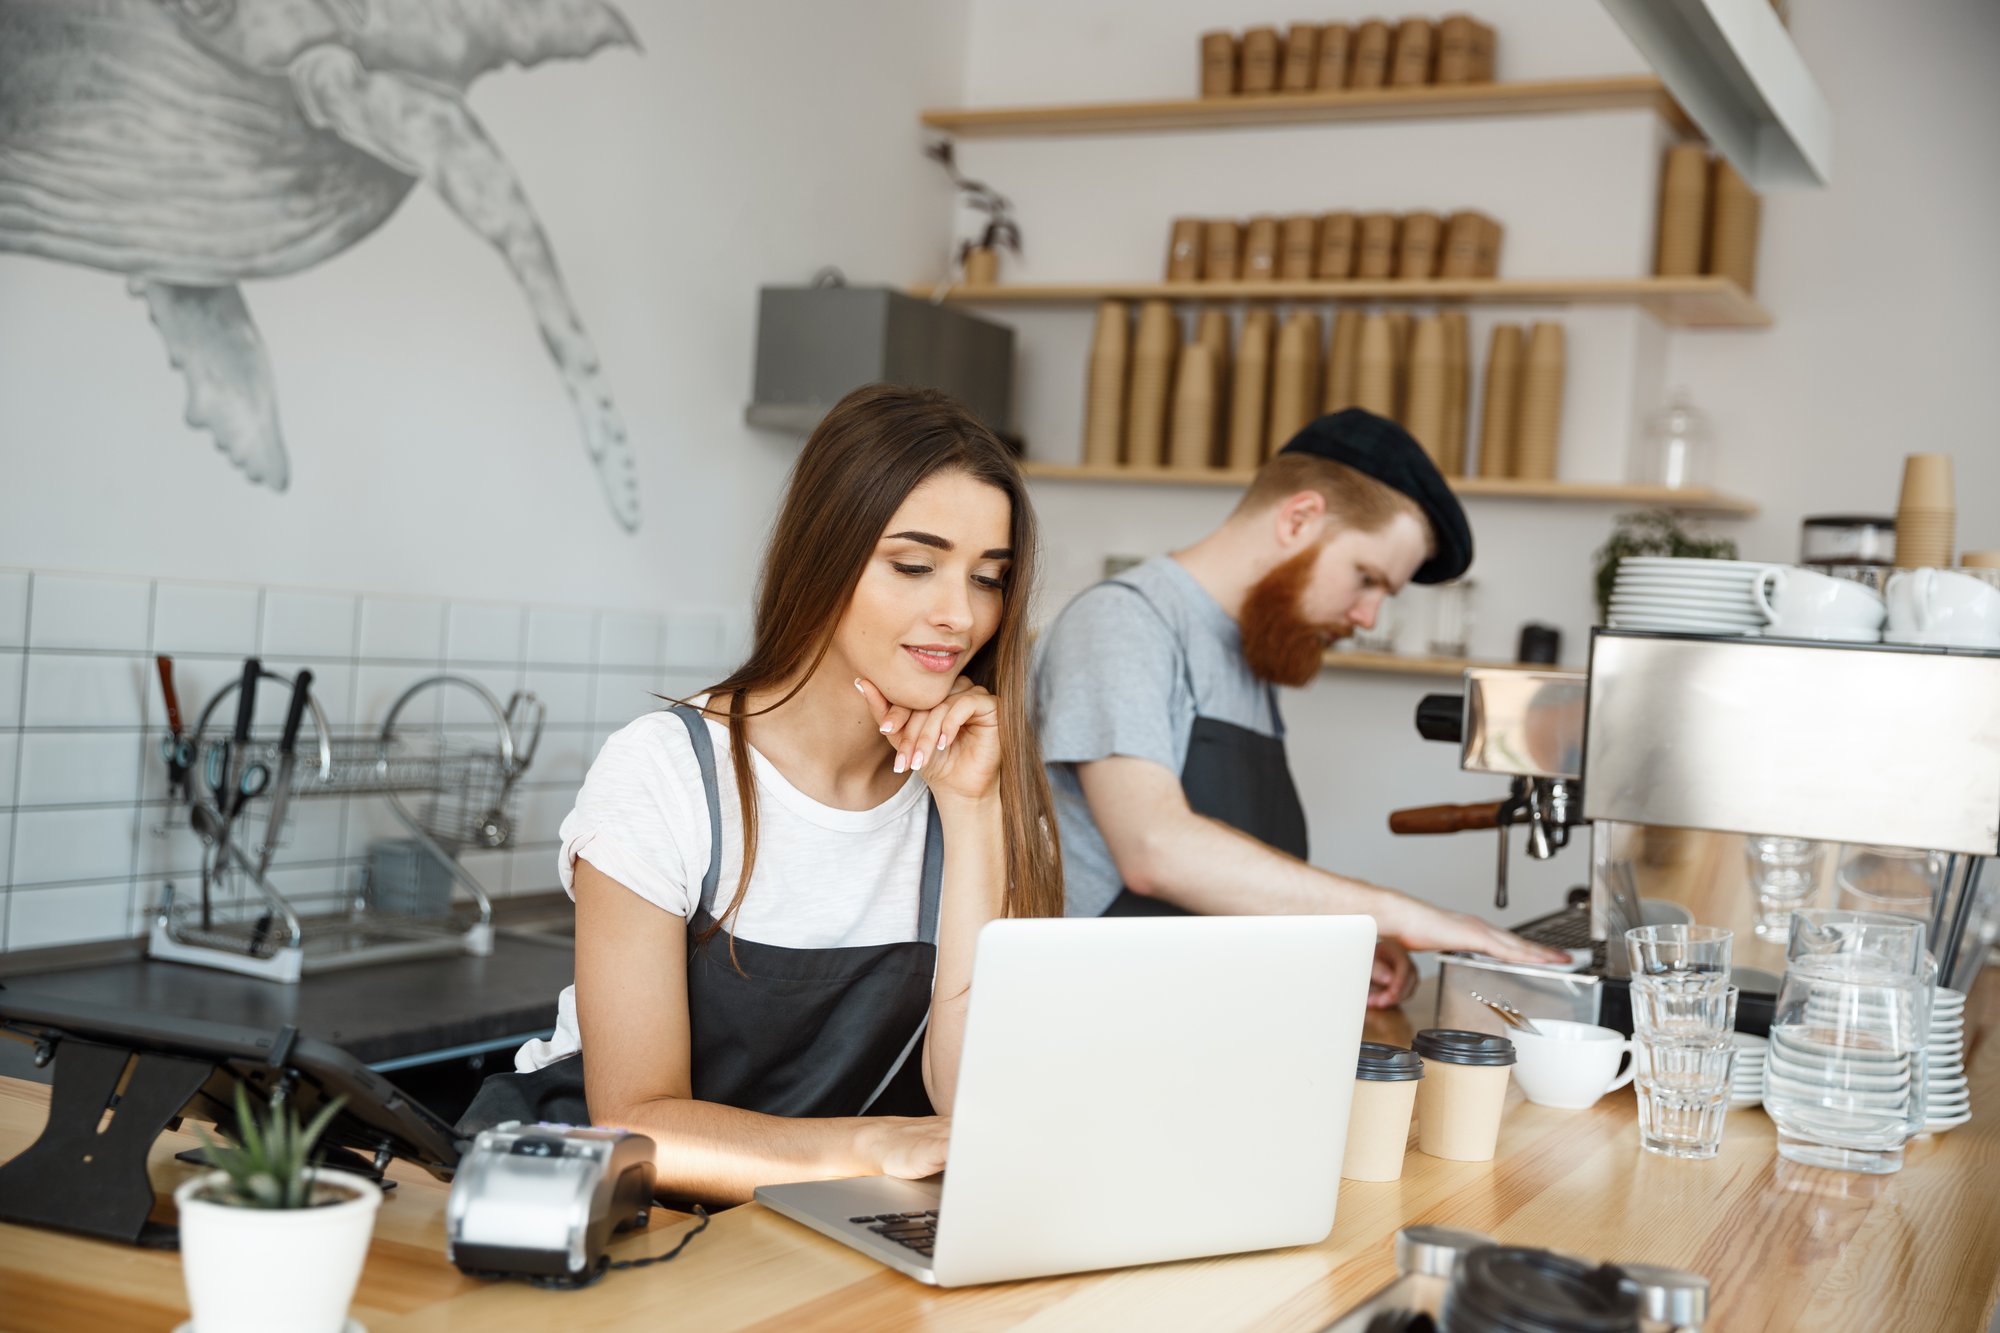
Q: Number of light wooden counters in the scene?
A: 1